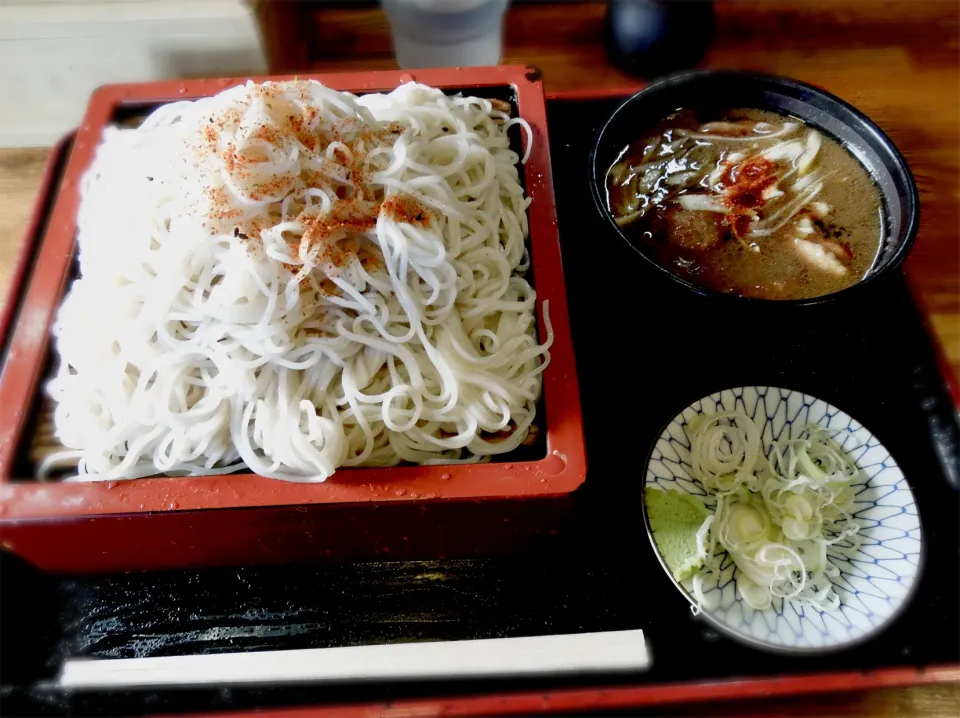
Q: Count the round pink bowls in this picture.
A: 0